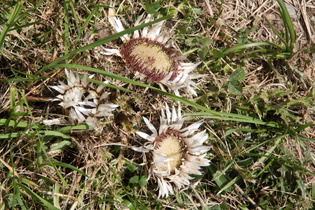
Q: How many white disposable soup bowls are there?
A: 0